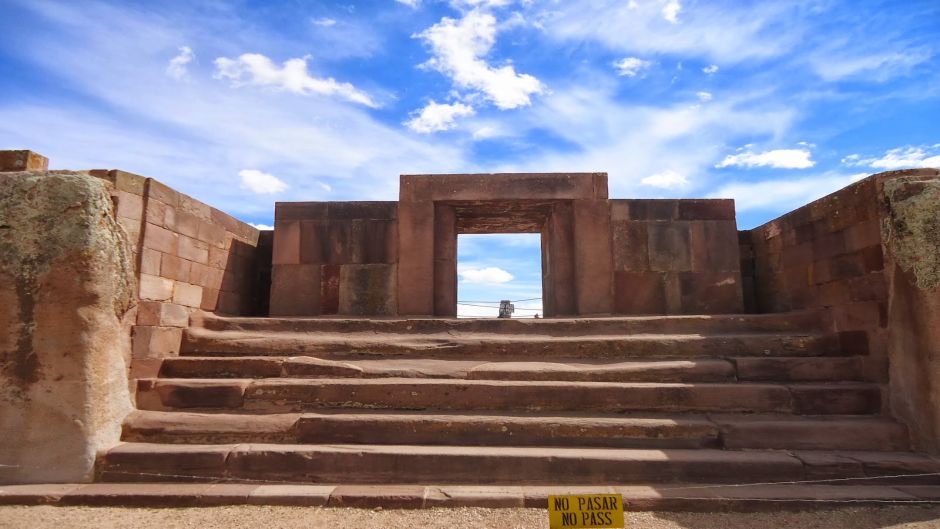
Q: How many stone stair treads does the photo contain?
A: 7